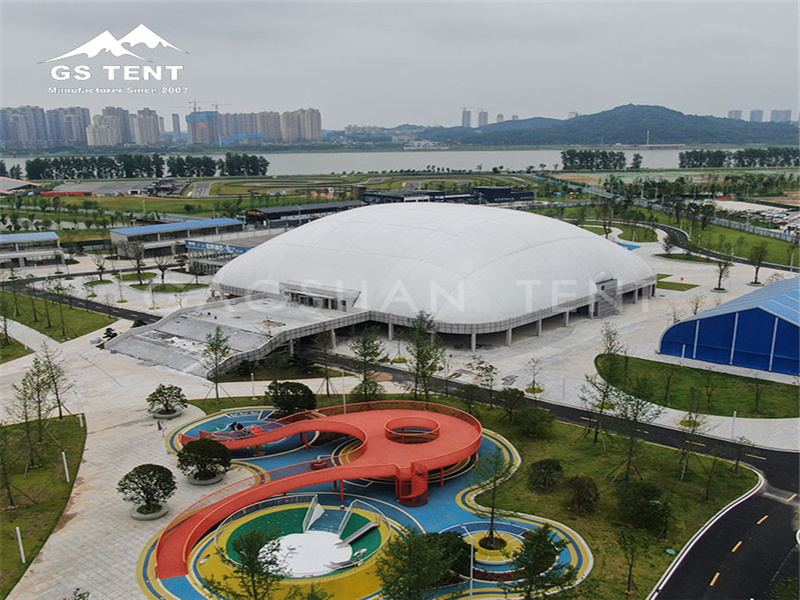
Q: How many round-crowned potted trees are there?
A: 3